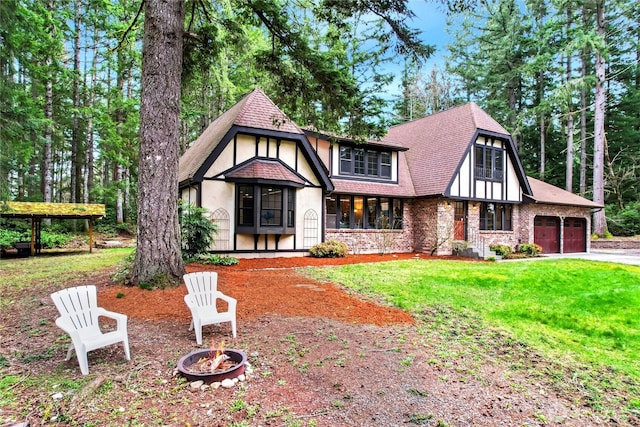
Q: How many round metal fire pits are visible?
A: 1